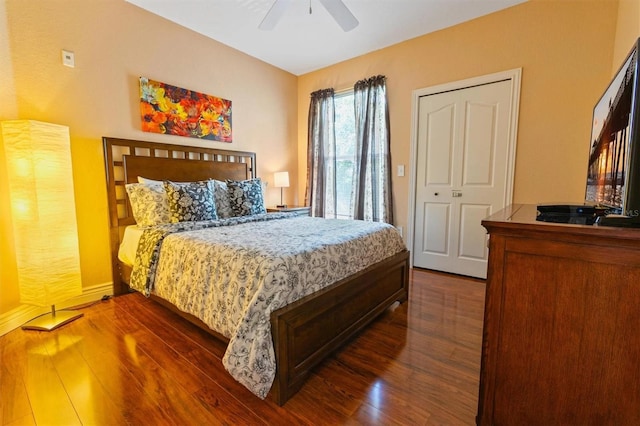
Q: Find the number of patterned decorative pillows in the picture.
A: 4